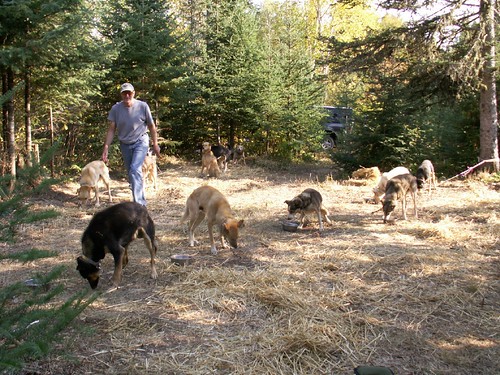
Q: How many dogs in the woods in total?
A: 11